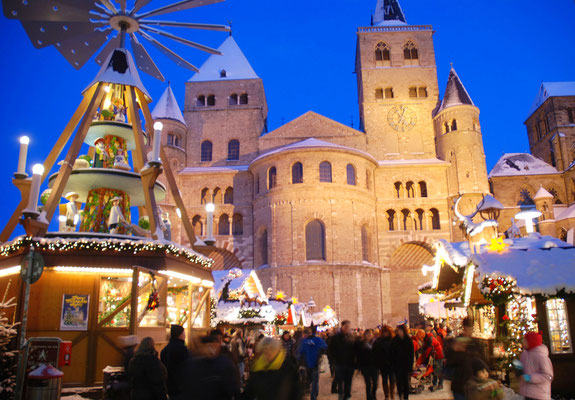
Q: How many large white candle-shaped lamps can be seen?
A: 4